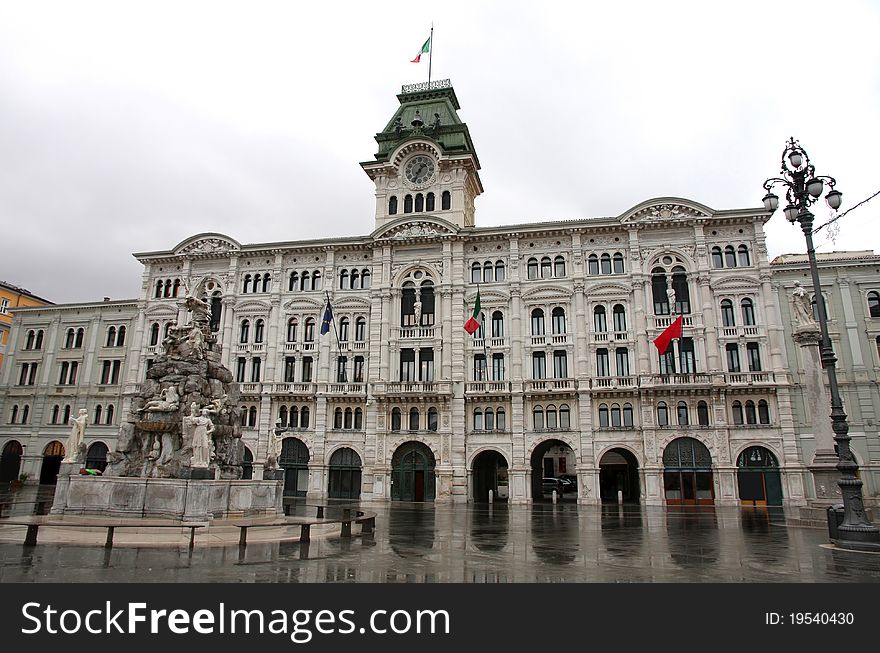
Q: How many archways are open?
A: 3